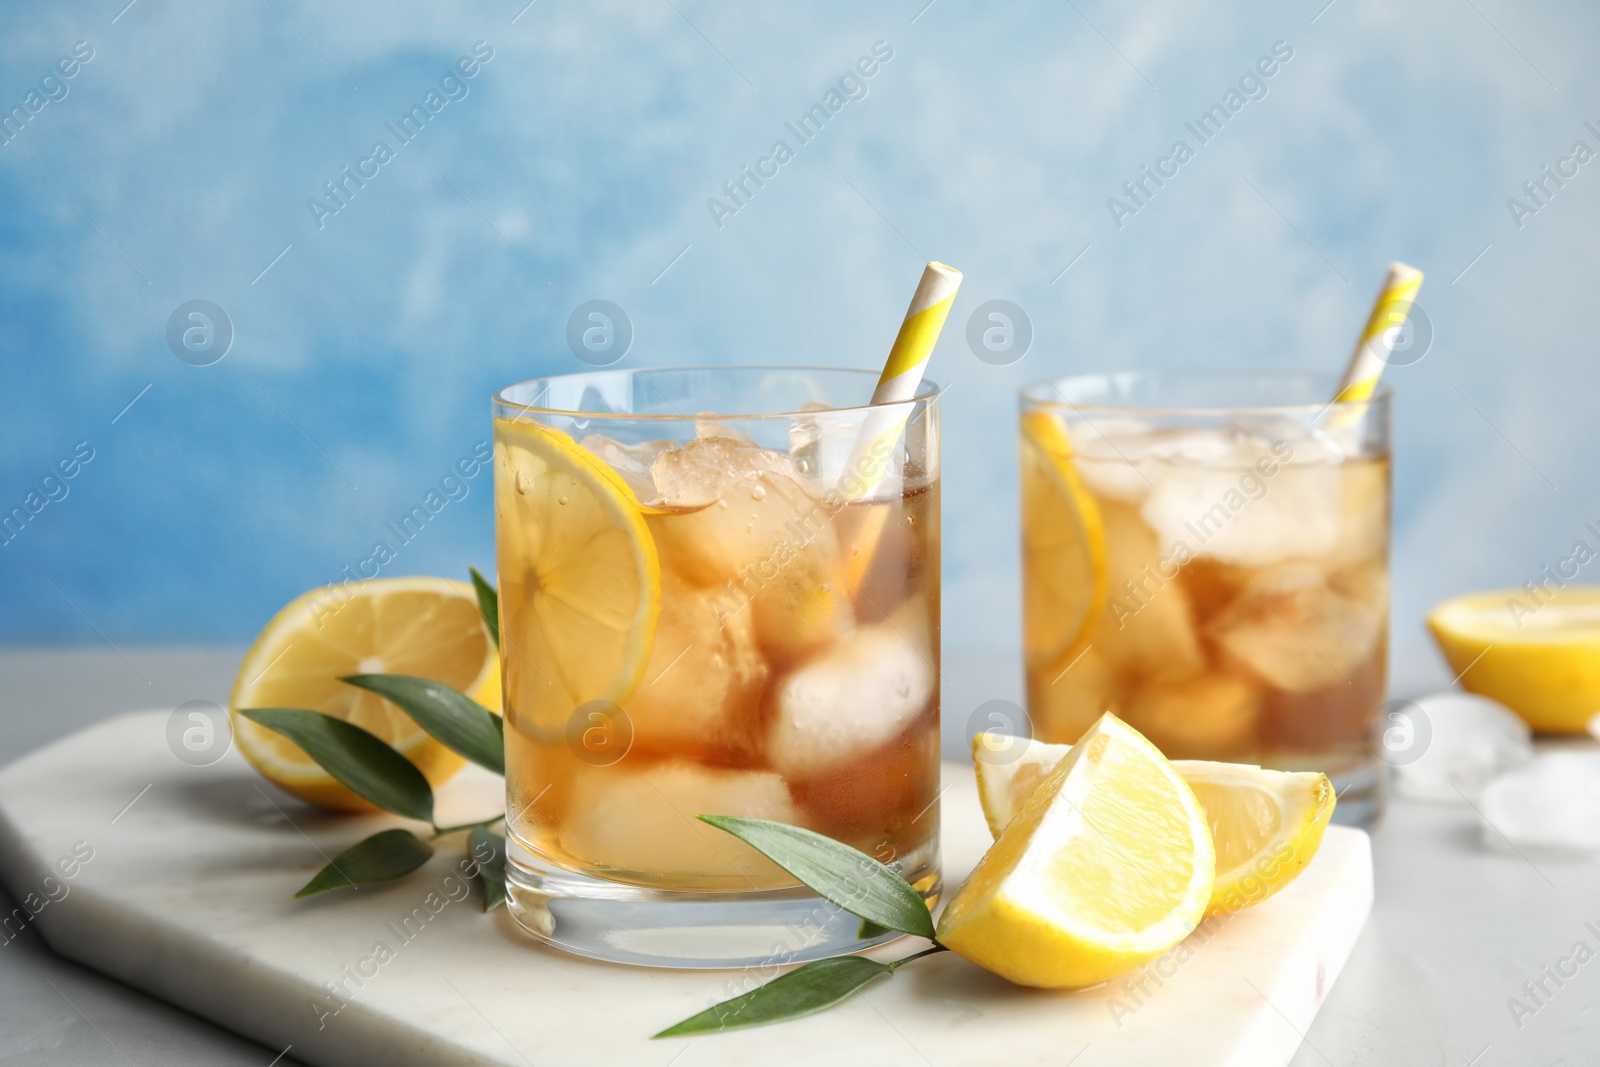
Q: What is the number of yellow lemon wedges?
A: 2